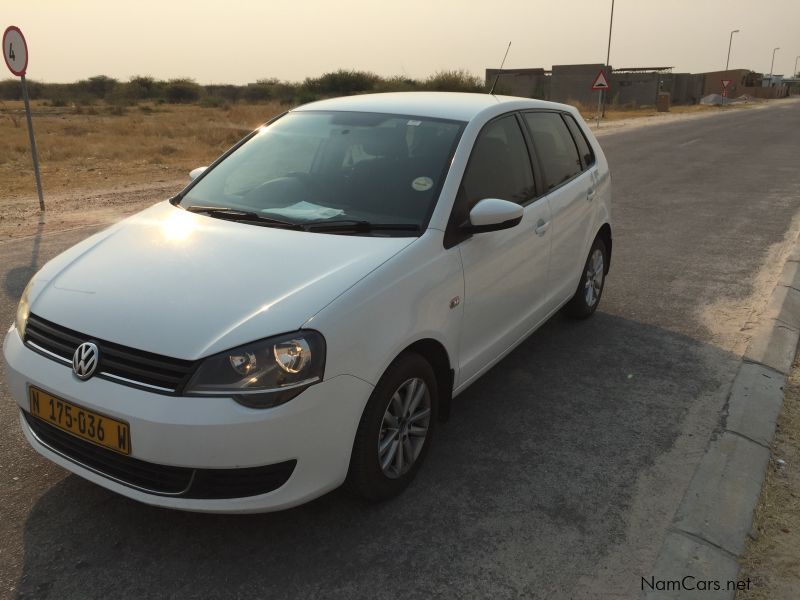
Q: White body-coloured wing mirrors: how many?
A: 2